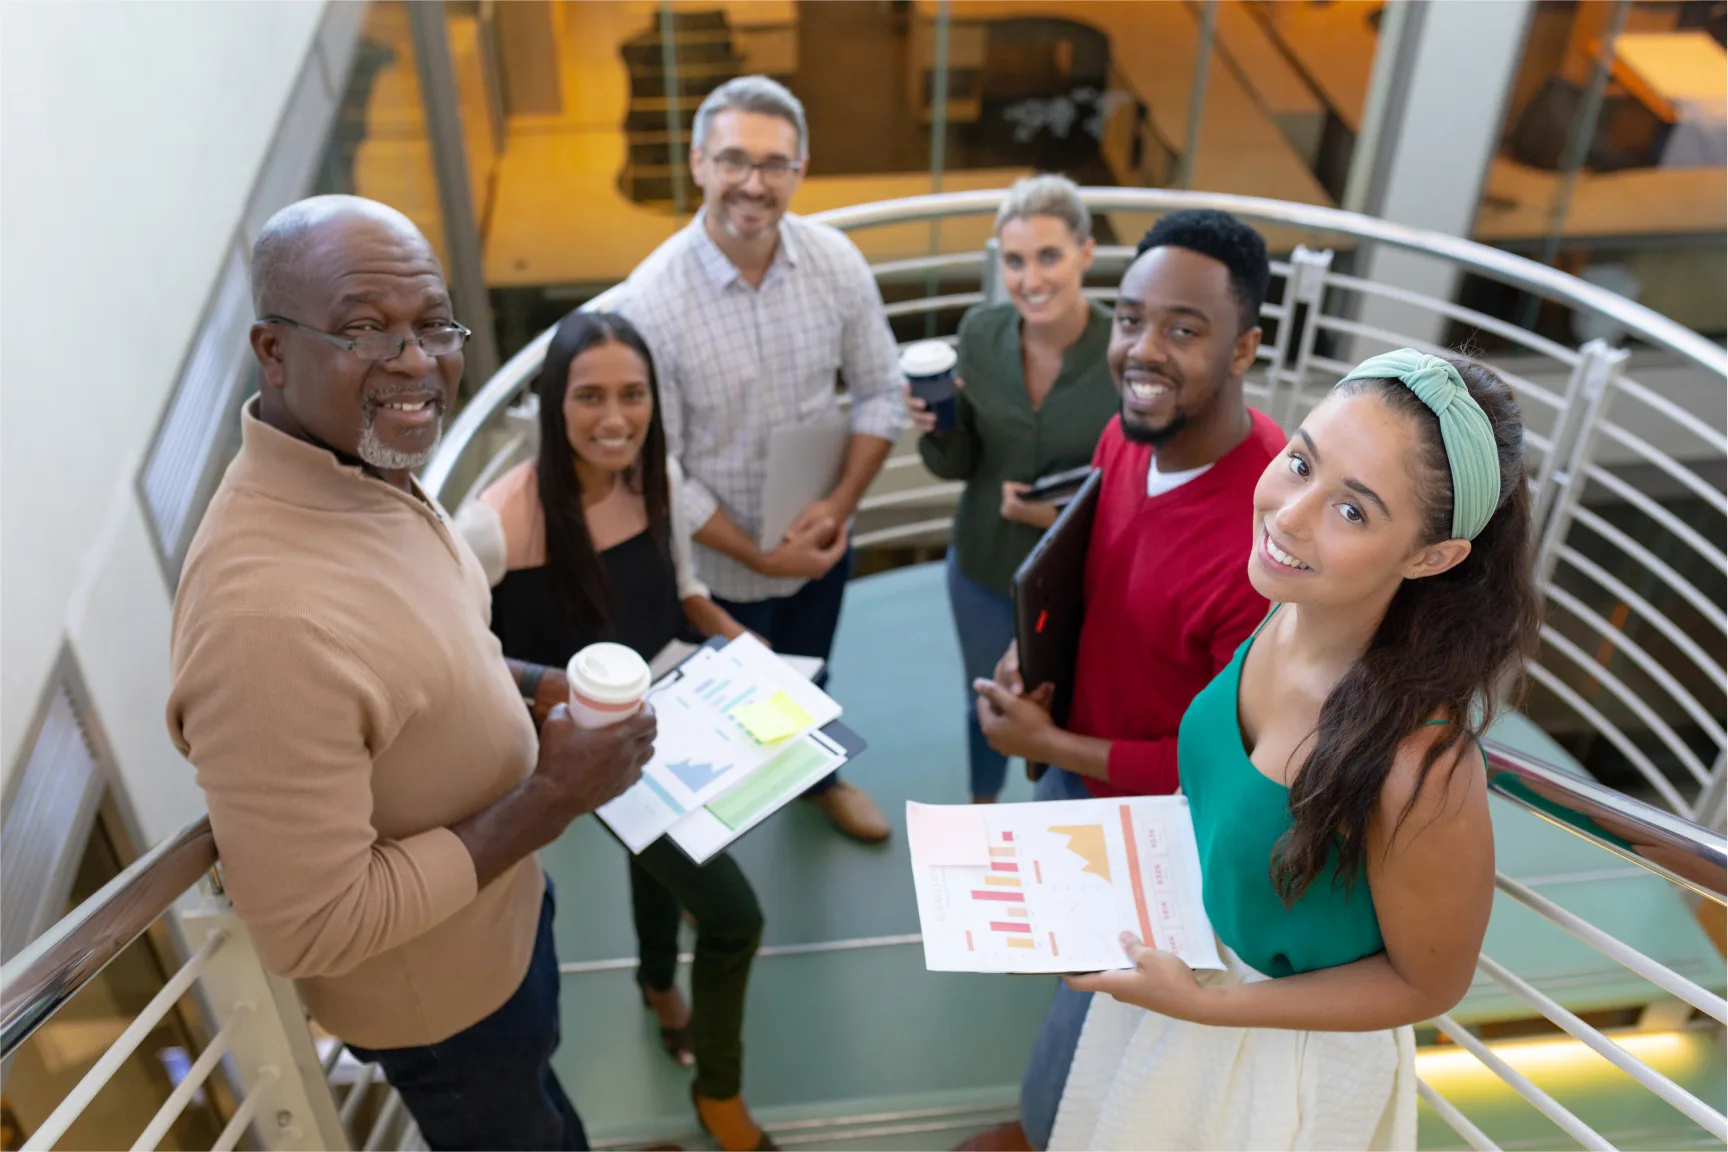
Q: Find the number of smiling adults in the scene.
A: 6